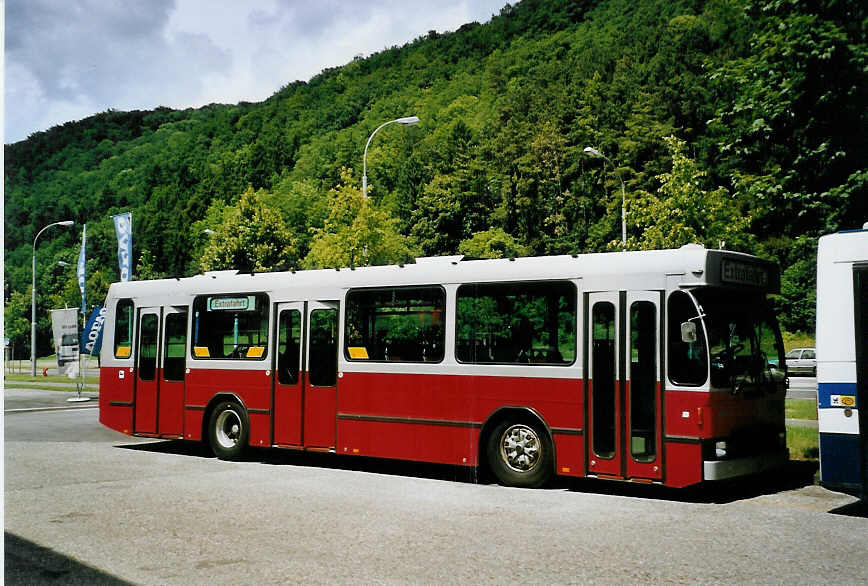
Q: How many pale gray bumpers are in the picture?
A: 1